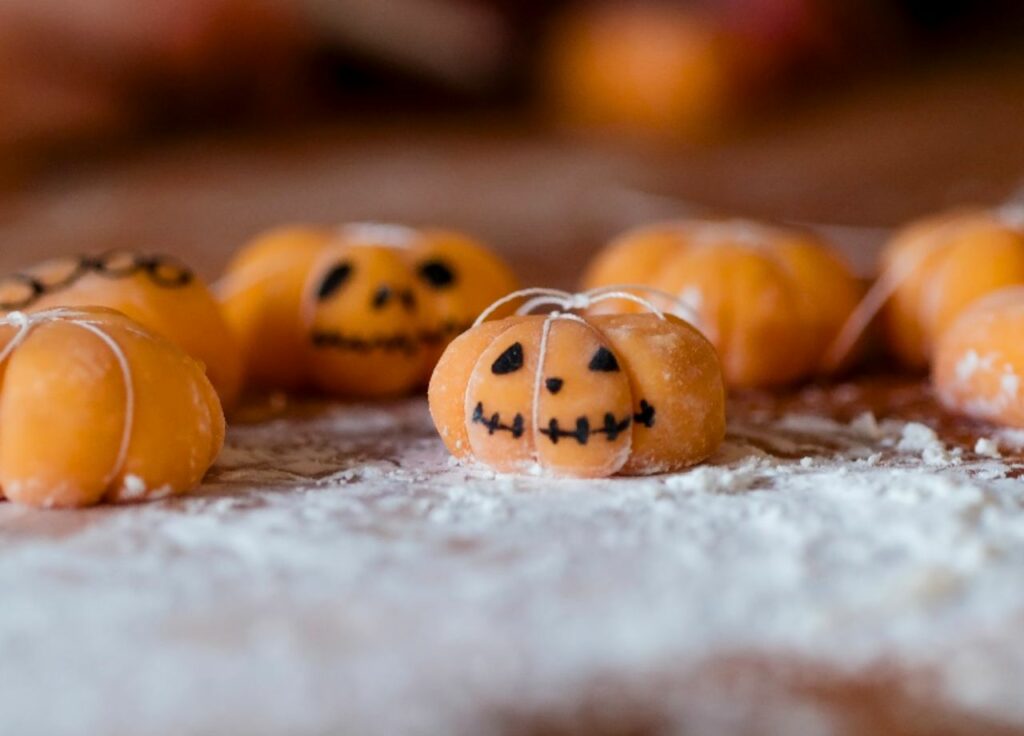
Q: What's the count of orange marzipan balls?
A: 7